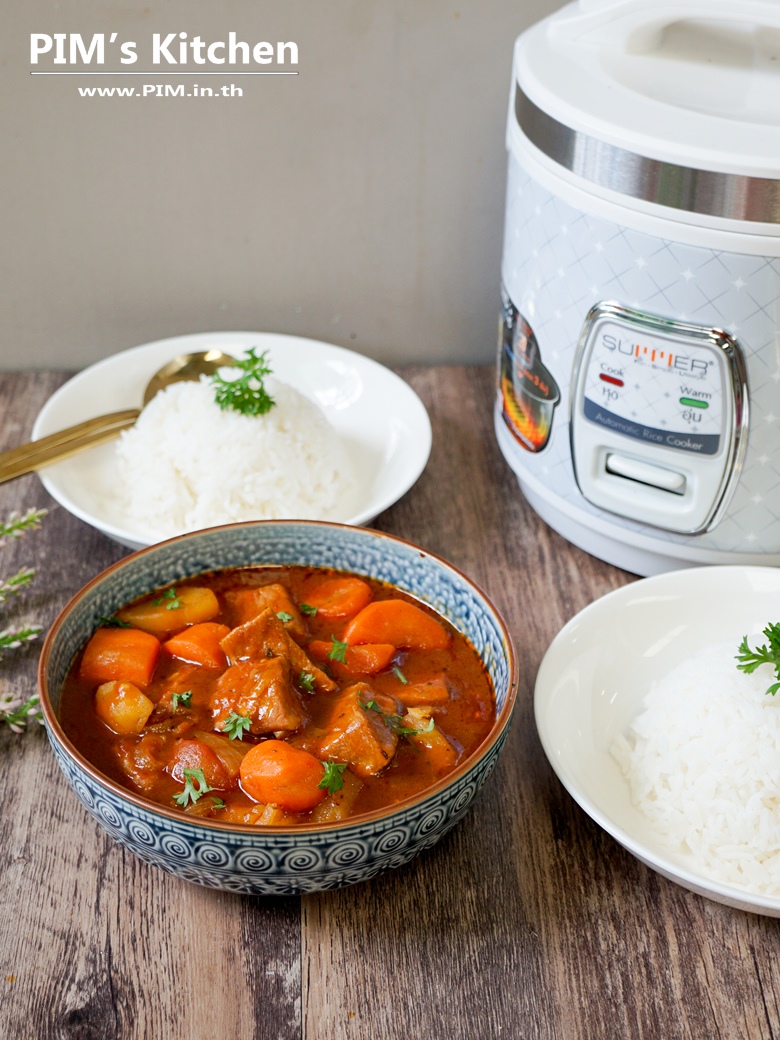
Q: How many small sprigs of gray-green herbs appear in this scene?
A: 4